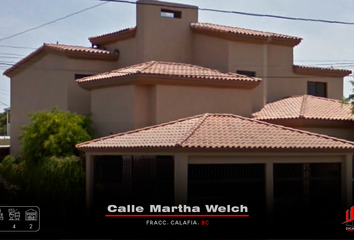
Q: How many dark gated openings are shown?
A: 3